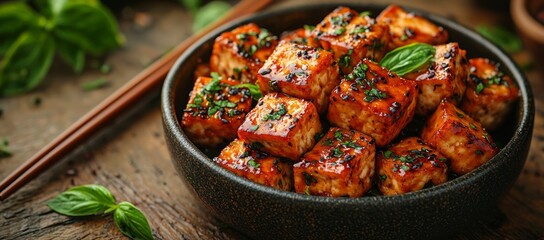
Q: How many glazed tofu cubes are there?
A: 14